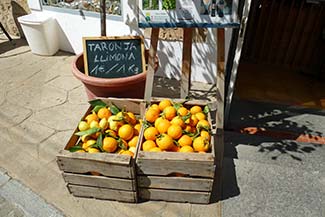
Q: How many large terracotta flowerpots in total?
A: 1